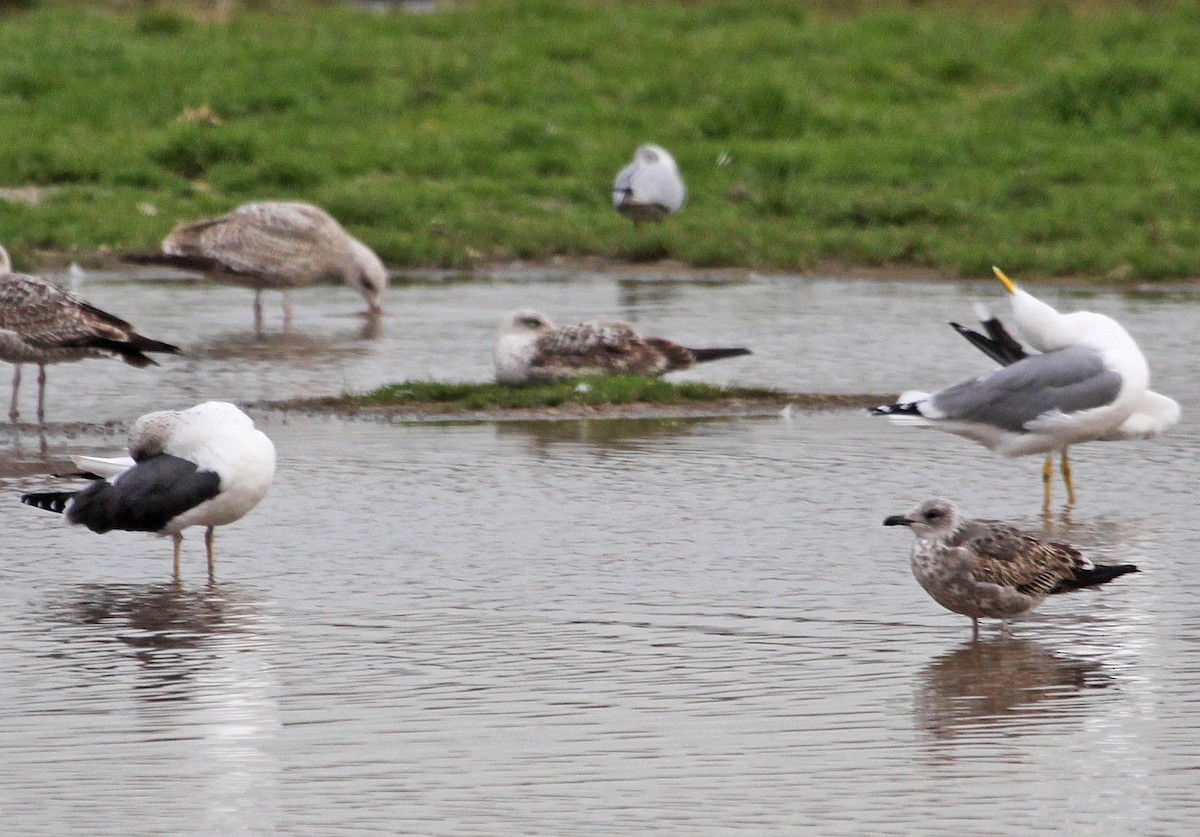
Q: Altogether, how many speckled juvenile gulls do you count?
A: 4